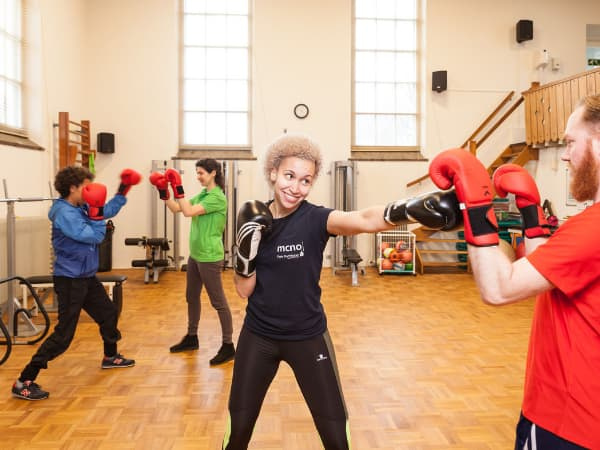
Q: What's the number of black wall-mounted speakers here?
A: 3